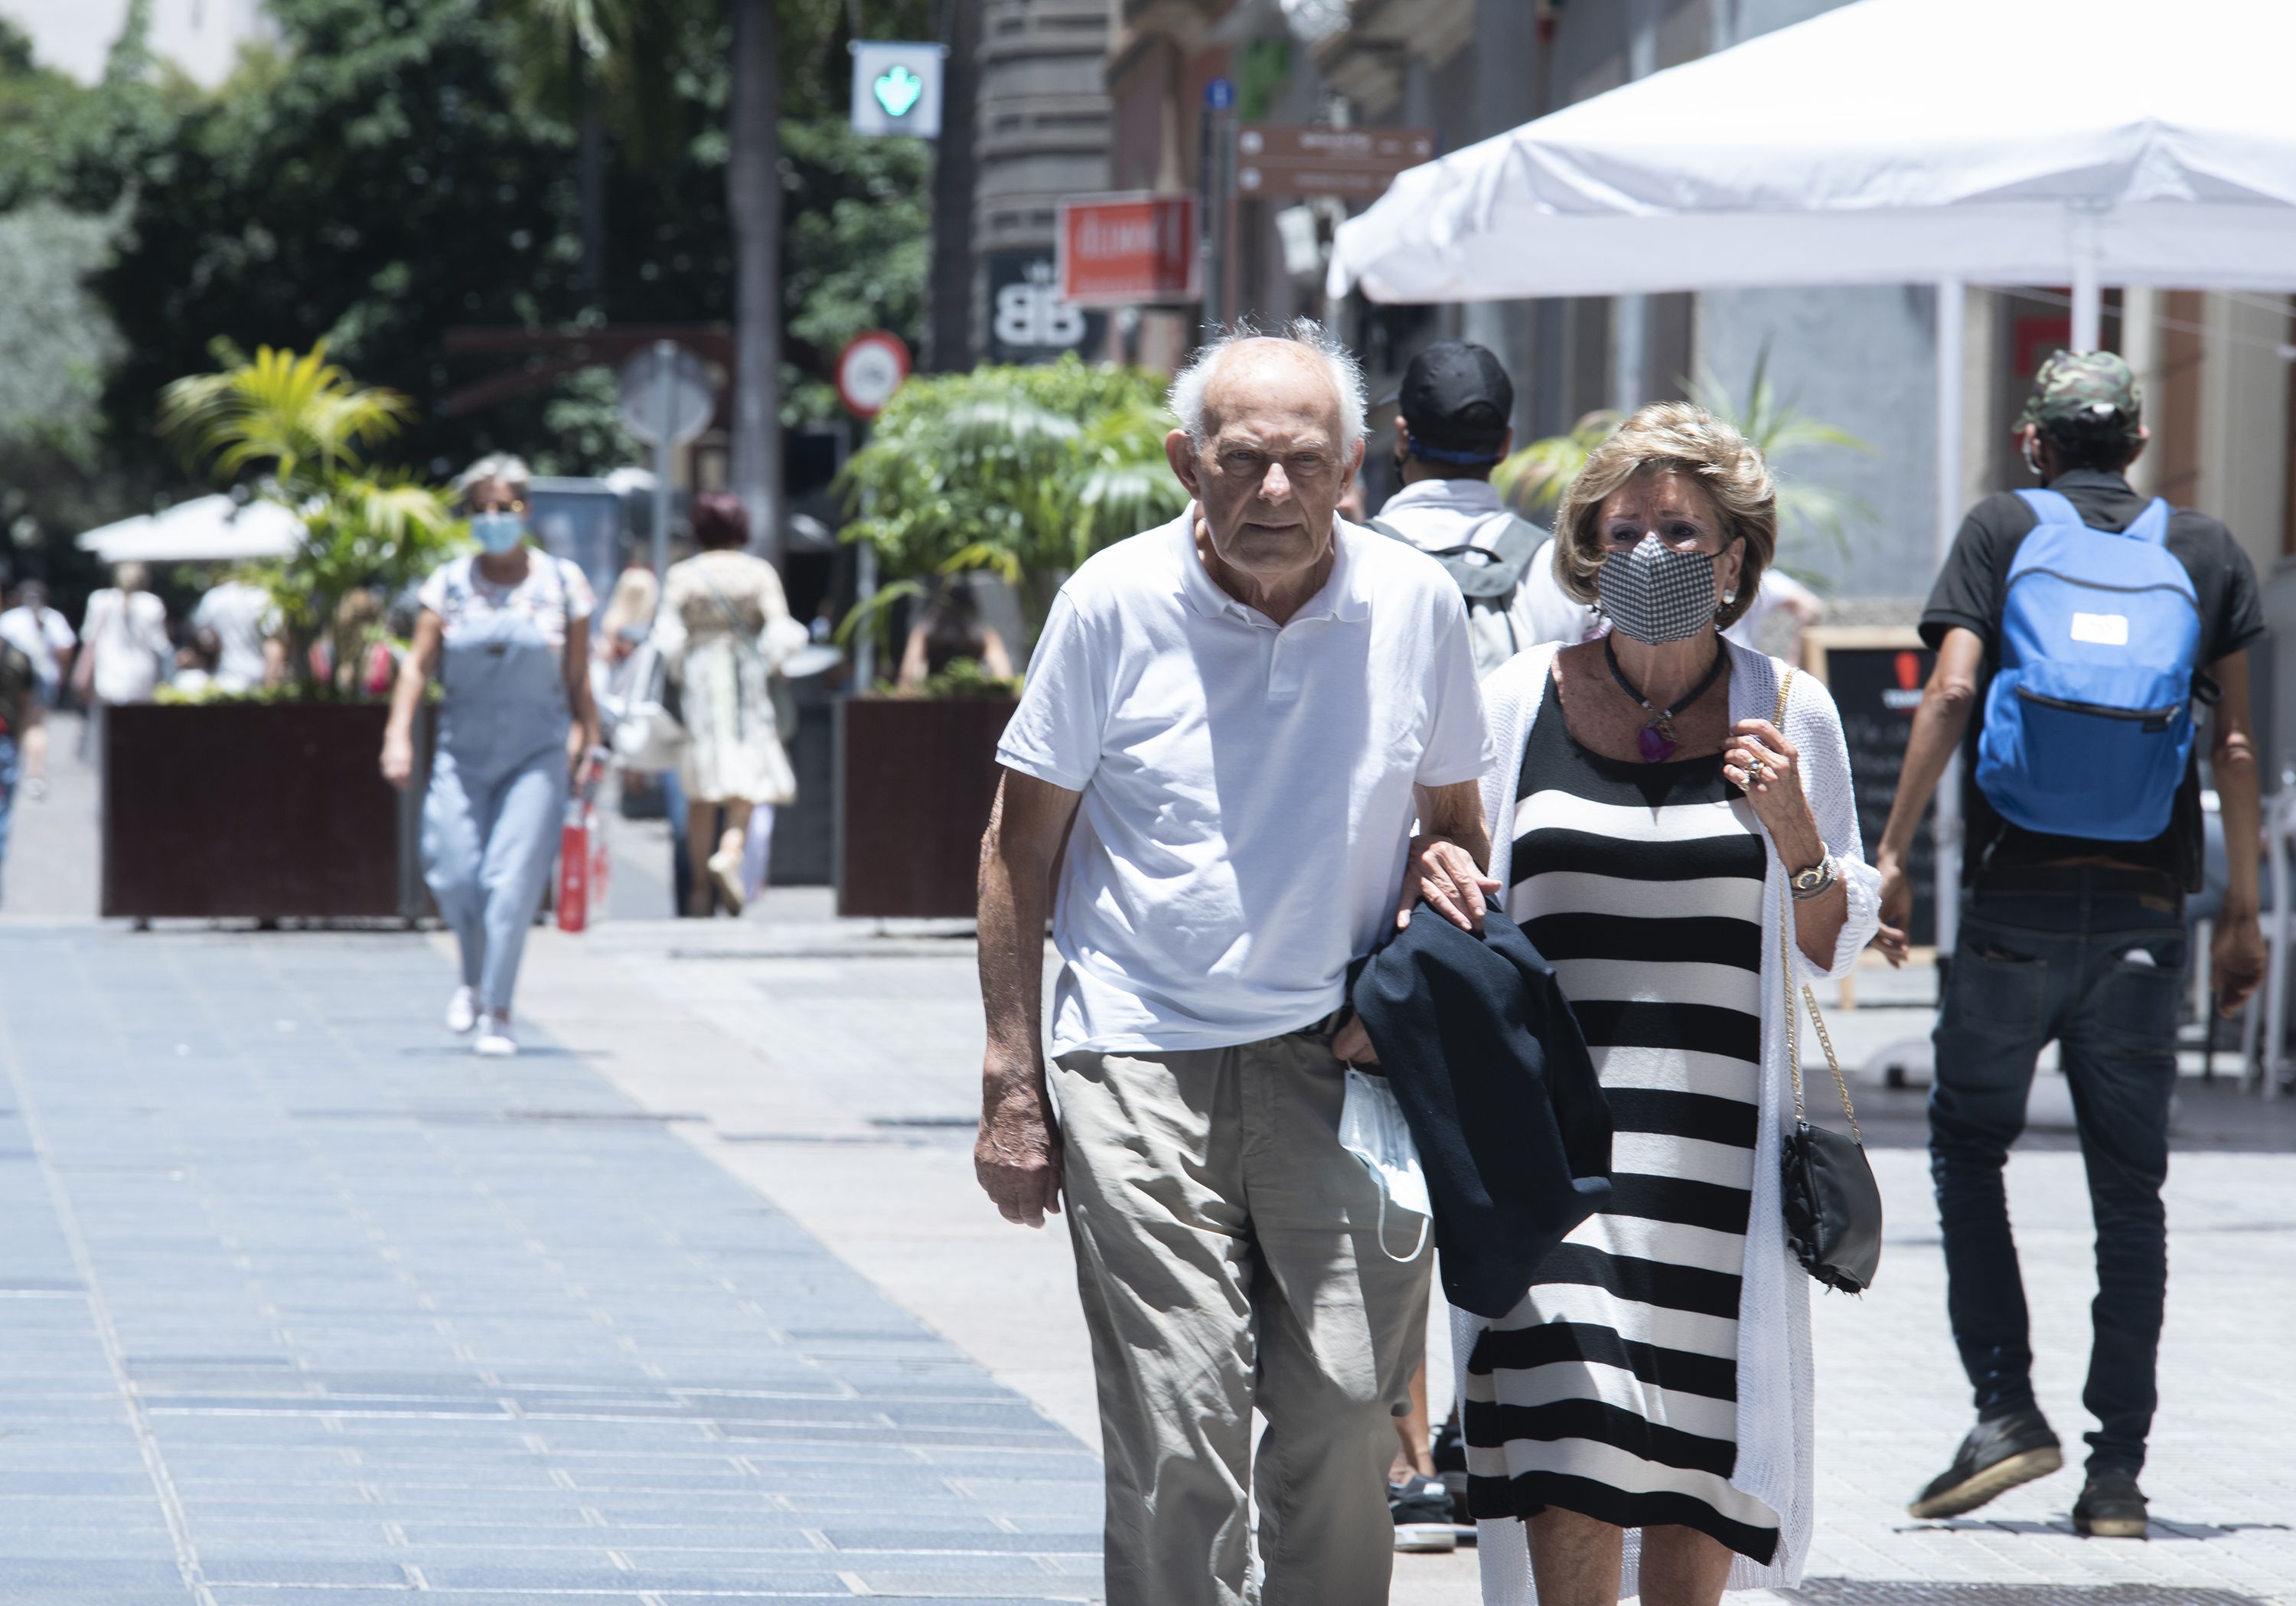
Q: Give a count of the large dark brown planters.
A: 2